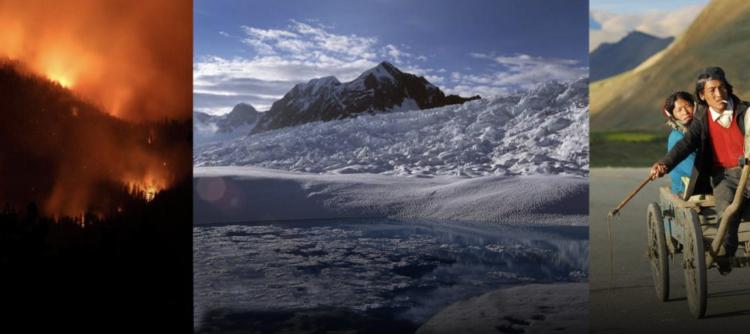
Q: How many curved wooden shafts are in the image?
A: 1